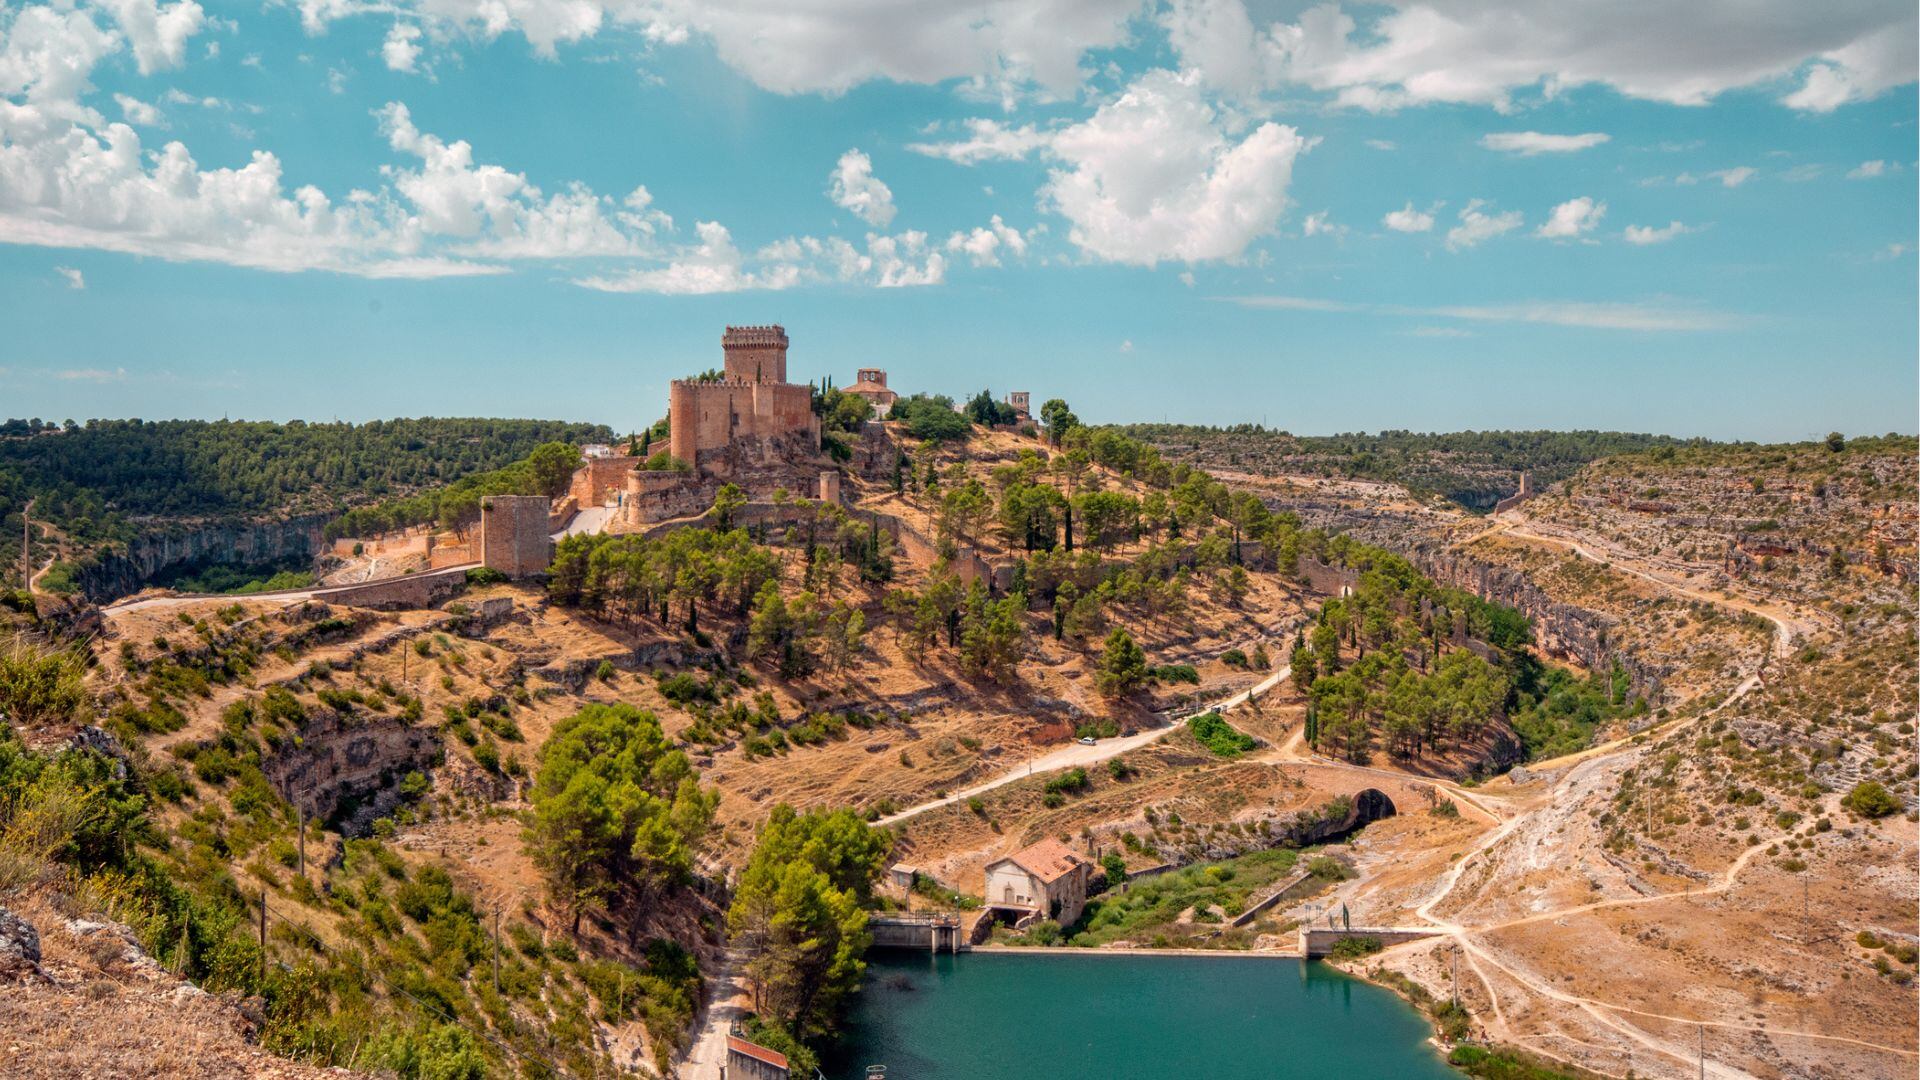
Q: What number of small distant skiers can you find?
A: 0